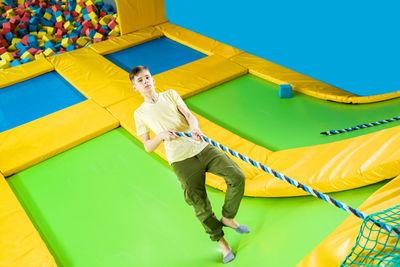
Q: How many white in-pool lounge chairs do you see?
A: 0